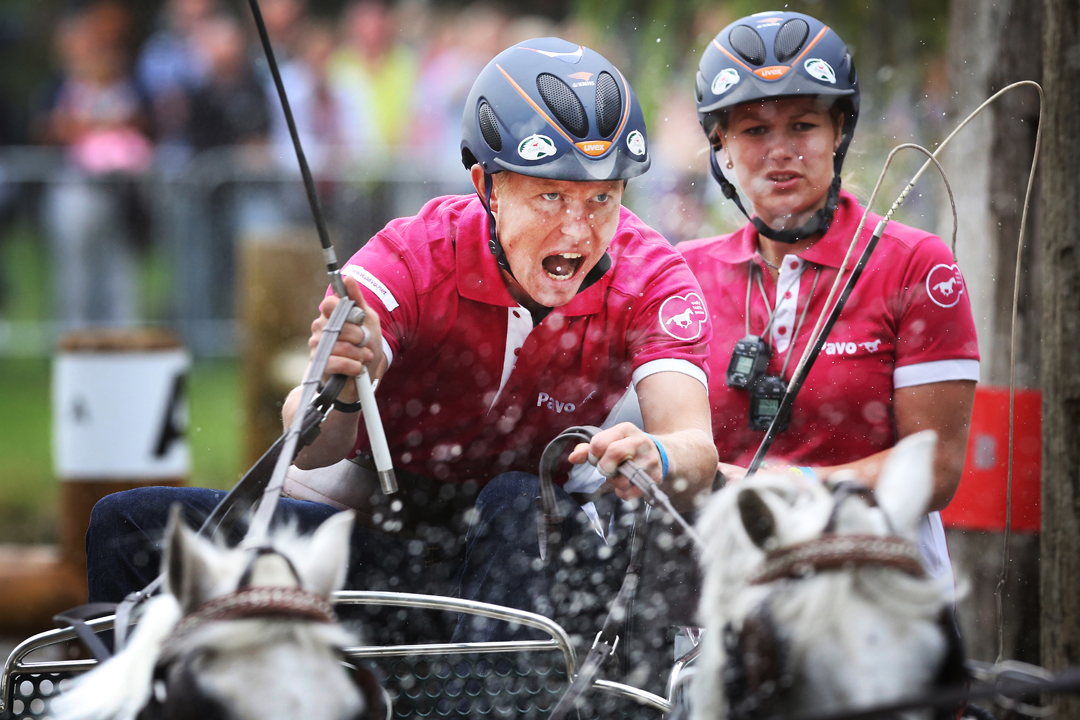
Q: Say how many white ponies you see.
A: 2